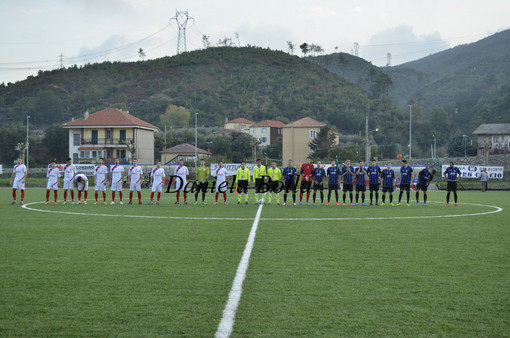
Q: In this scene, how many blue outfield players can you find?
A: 10